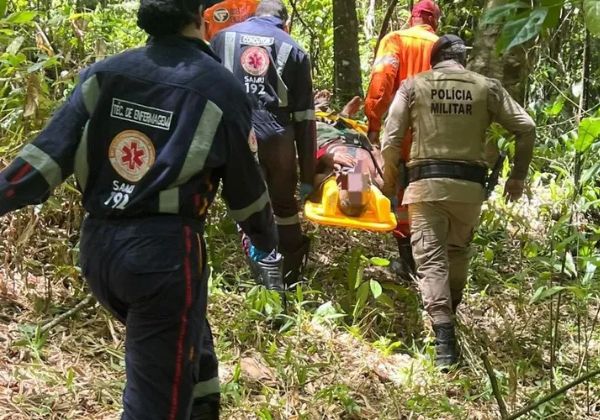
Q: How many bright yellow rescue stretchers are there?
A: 1